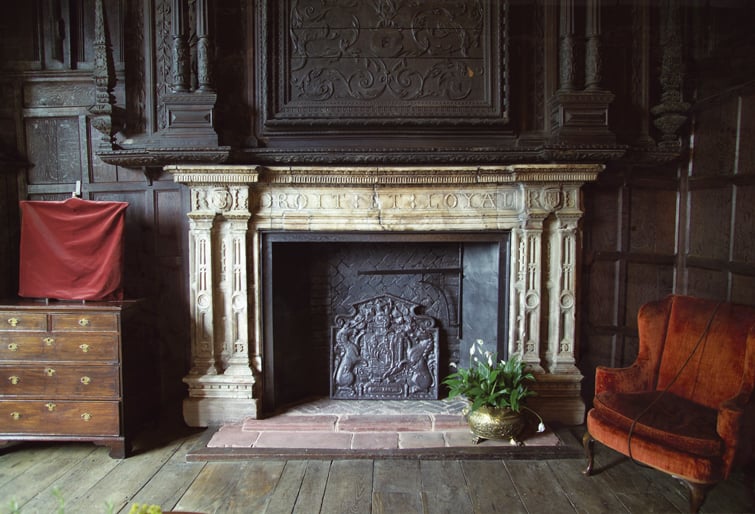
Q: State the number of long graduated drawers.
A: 3